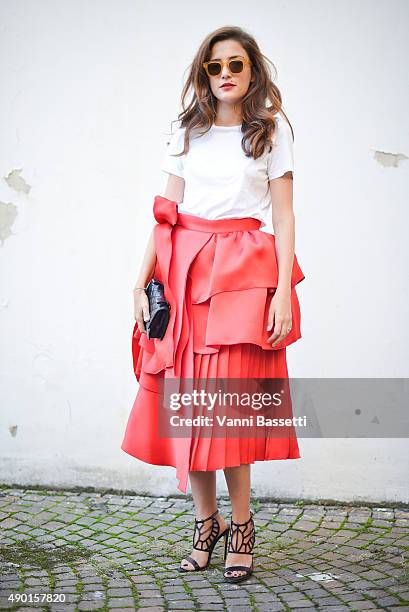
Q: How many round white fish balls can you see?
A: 0